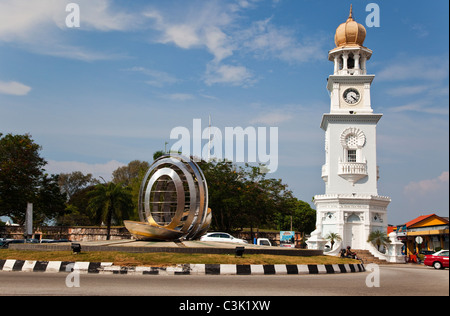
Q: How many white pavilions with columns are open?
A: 1